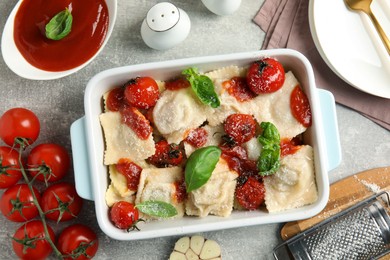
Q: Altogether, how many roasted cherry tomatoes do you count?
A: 6